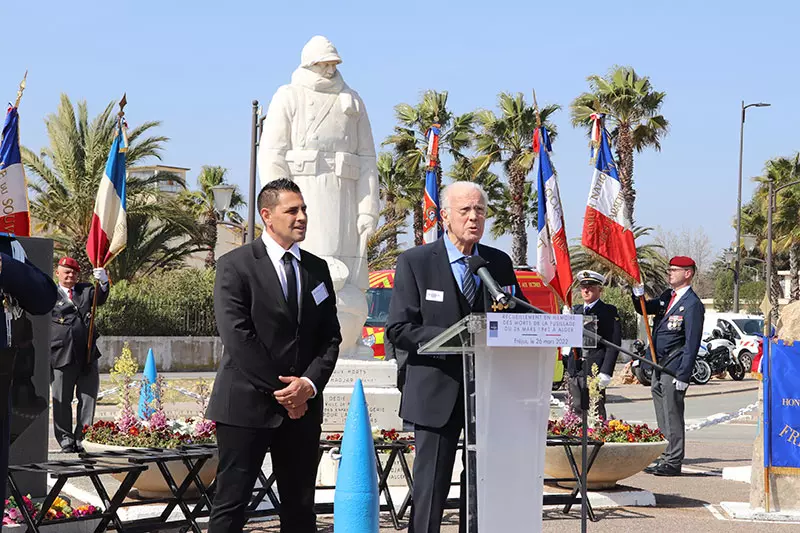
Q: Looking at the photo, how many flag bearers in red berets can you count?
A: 2